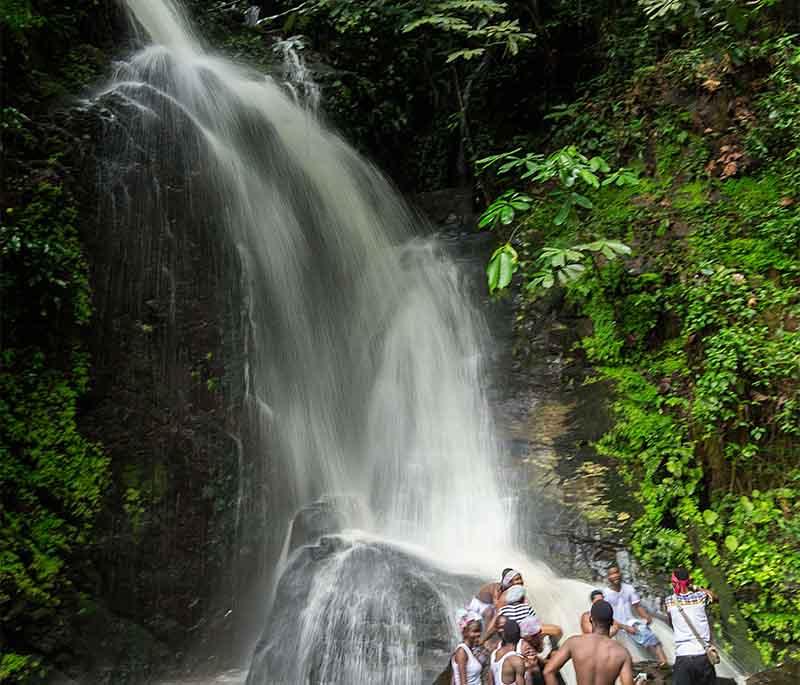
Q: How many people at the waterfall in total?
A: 9